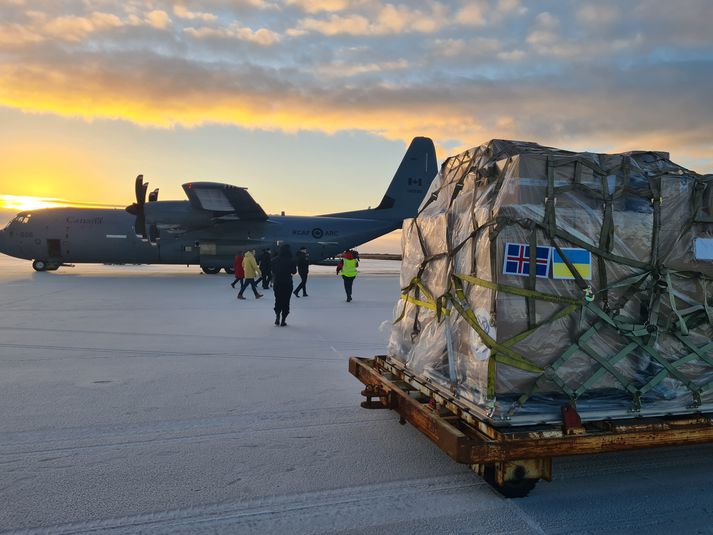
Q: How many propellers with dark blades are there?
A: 2